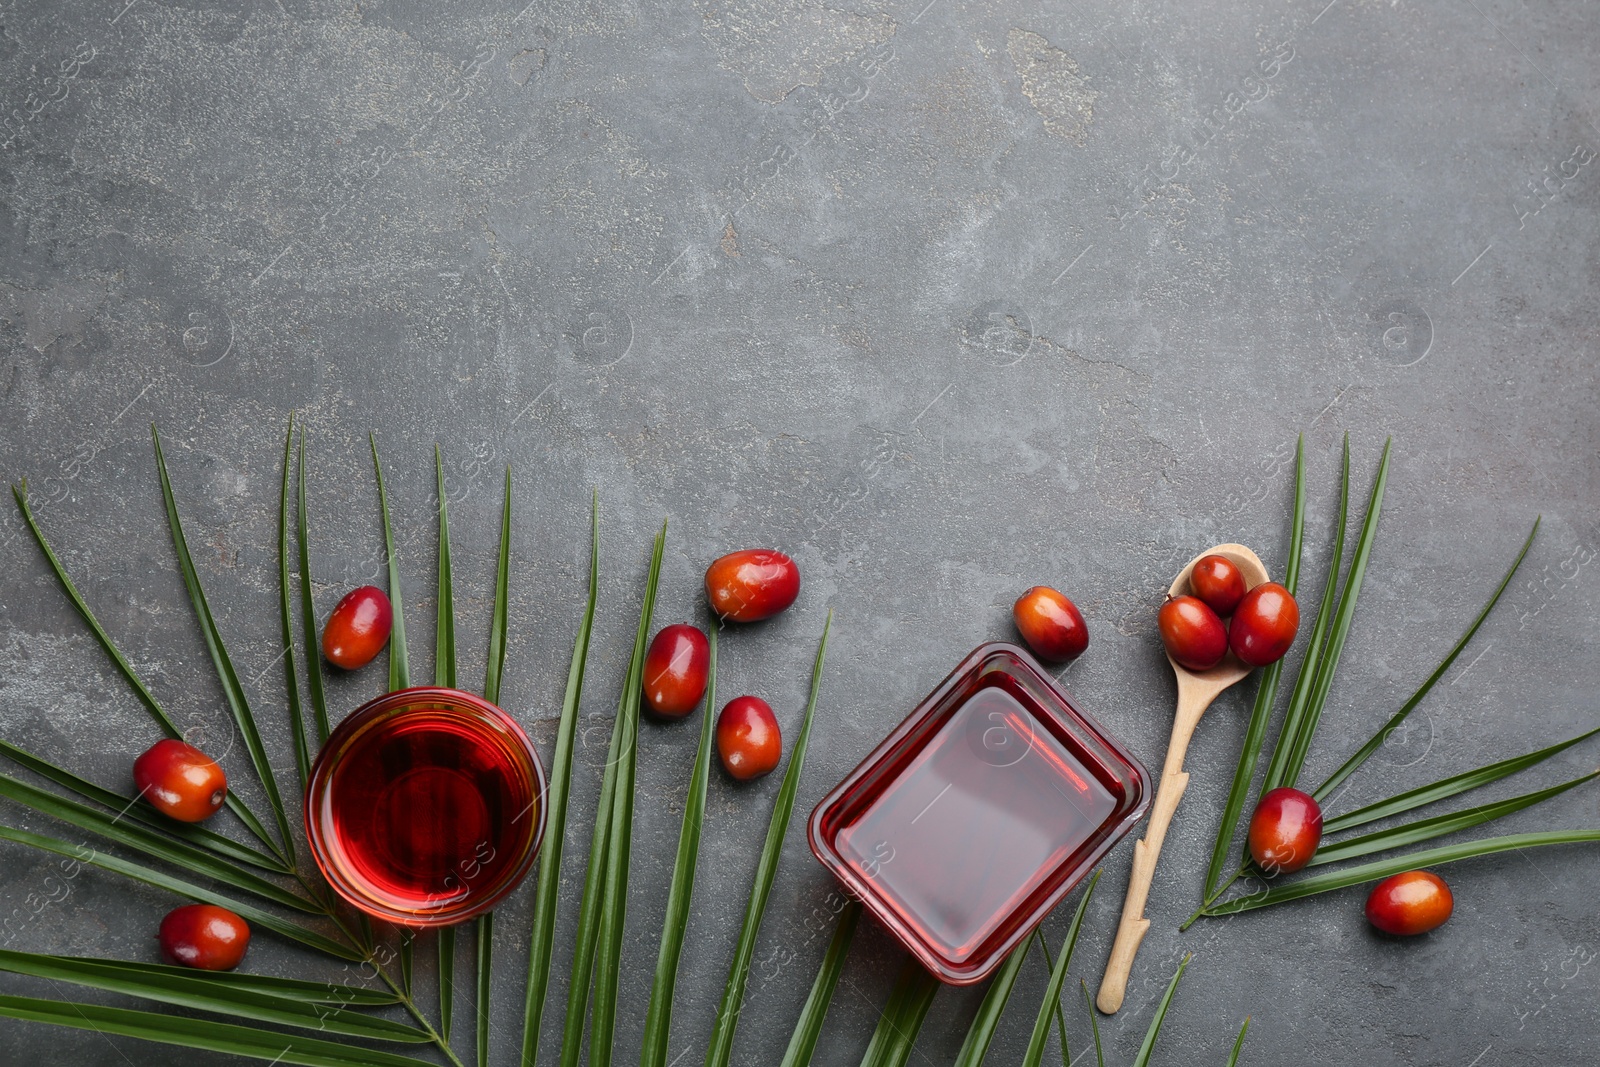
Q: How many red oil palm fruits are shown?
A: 12